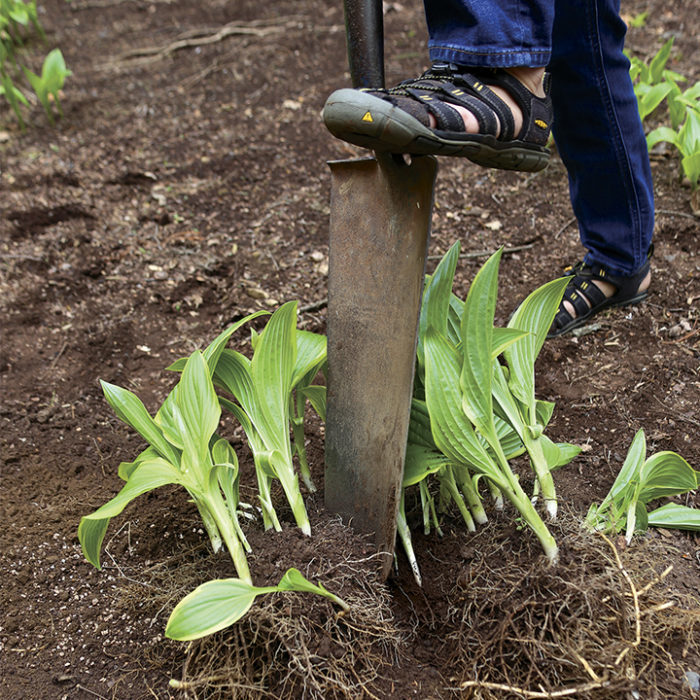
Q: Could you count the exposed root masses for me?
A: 2